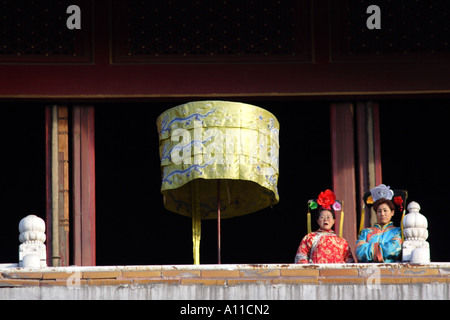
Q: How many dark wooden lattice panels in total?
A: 3